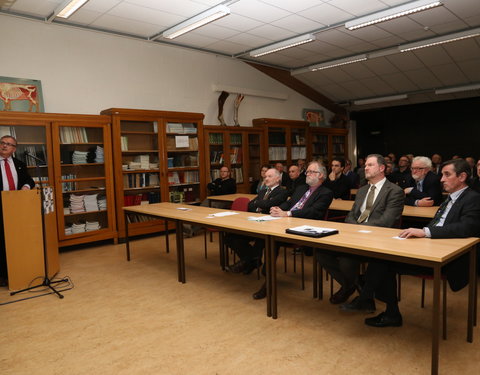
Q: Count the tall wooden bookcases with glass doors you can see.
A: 5